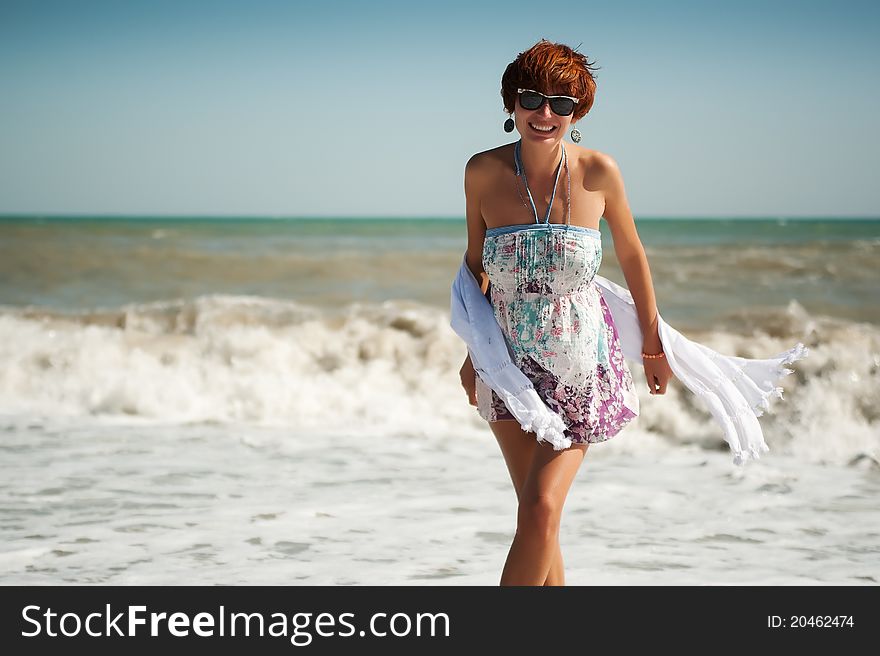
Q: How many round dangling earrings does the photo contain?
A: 2